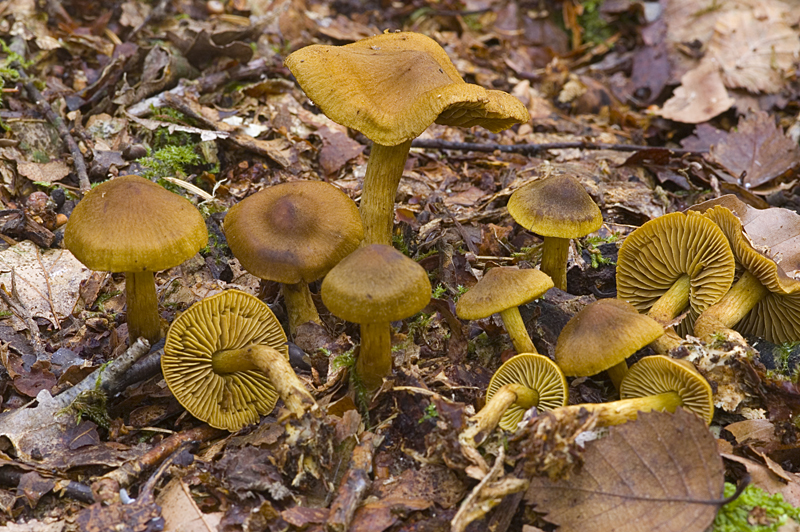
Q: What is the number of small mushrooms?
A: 11